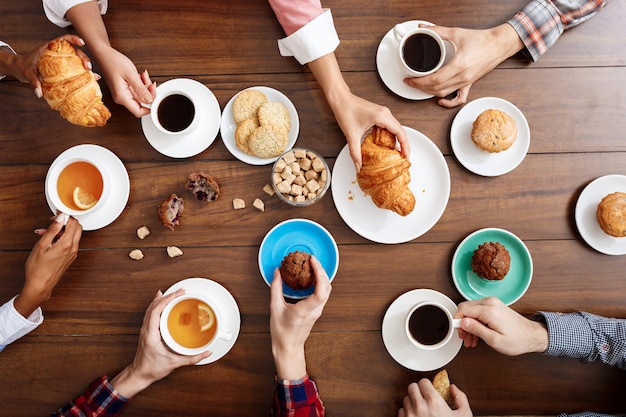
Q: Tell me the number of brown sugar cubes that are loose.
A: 6